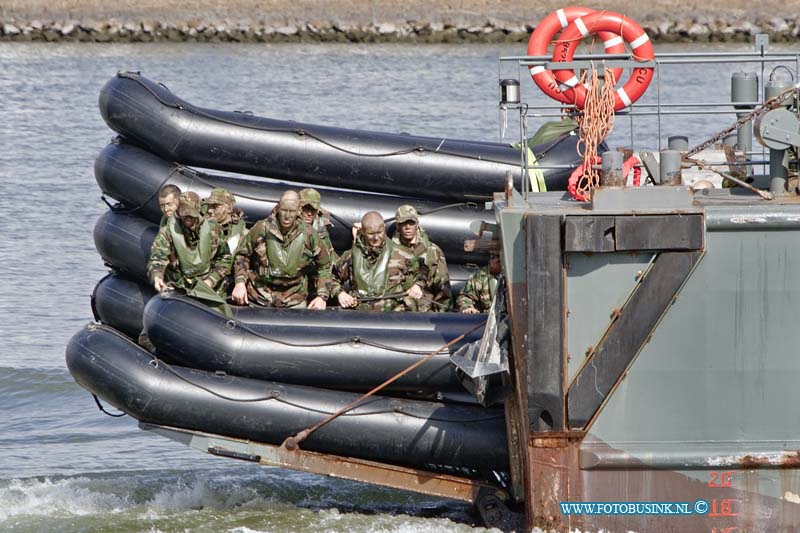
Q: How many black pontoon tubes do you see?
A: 6